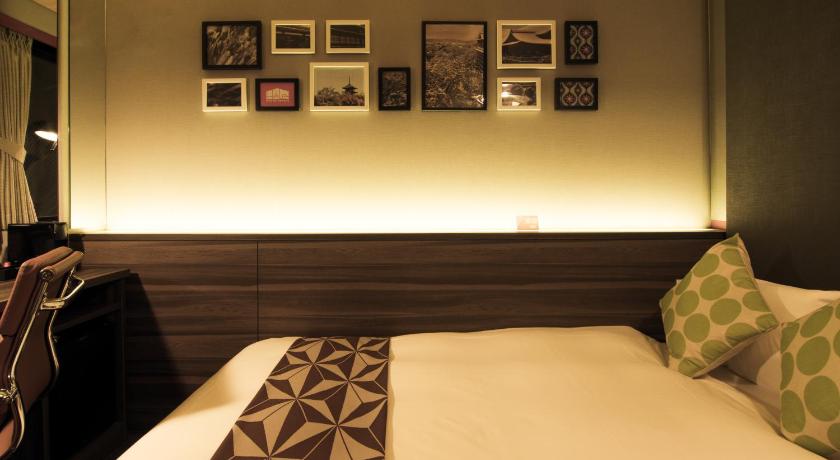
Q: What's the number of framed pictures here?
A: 12